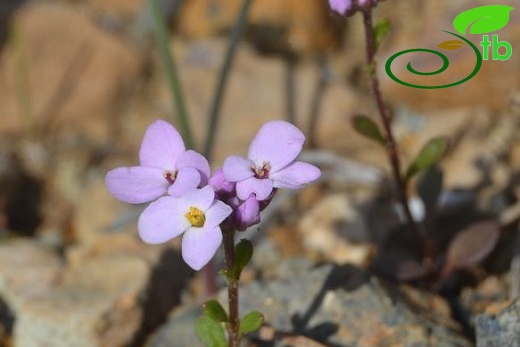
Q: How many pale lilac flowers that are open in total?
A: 3